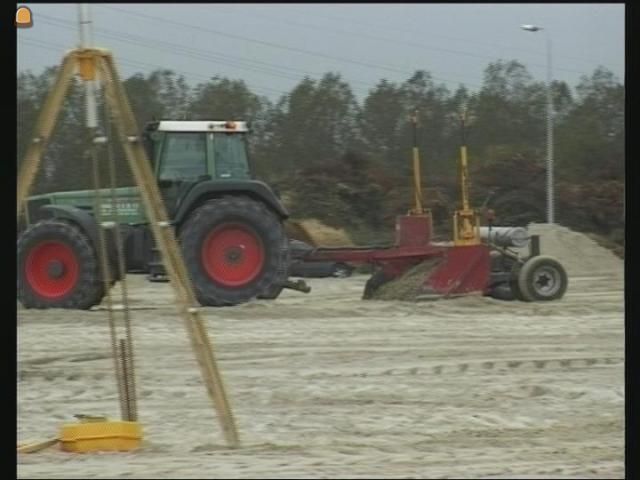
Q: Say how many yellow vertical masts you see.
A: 2